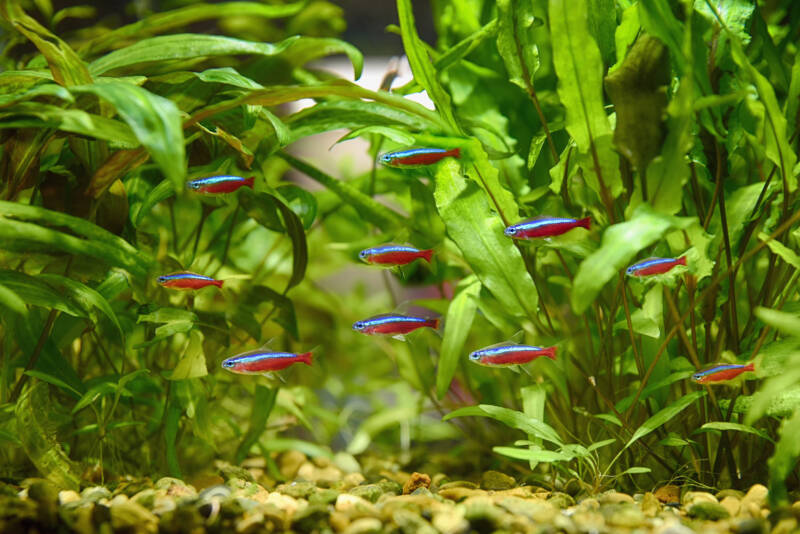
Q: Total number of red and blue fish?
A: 10